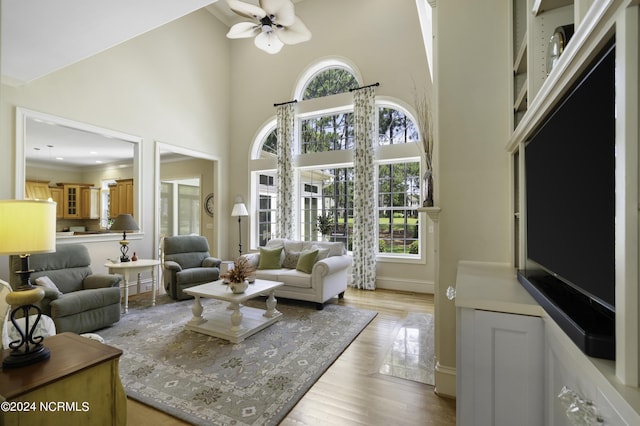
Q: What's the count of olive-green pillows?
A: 2